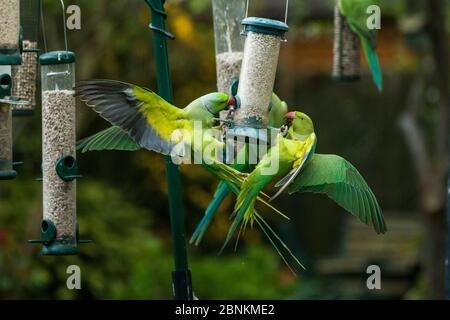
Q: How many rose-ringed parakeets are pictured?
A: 4